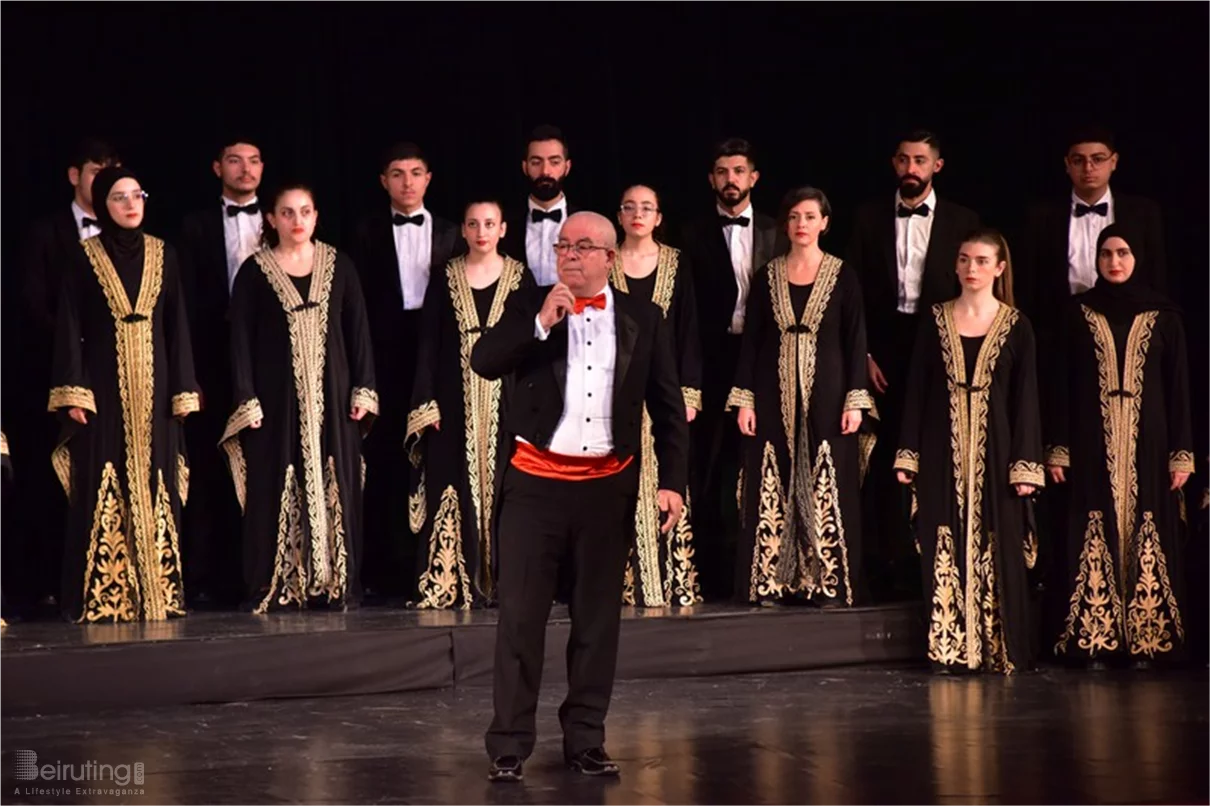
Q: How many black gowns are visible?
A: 7